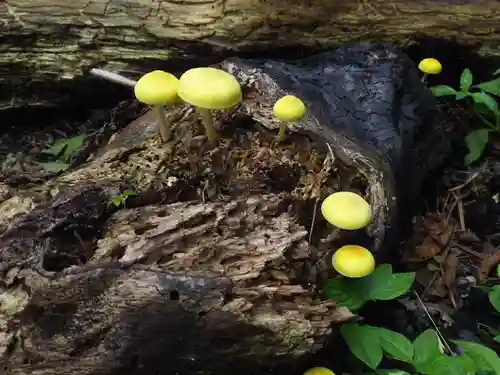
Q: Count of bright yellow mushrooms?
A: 7